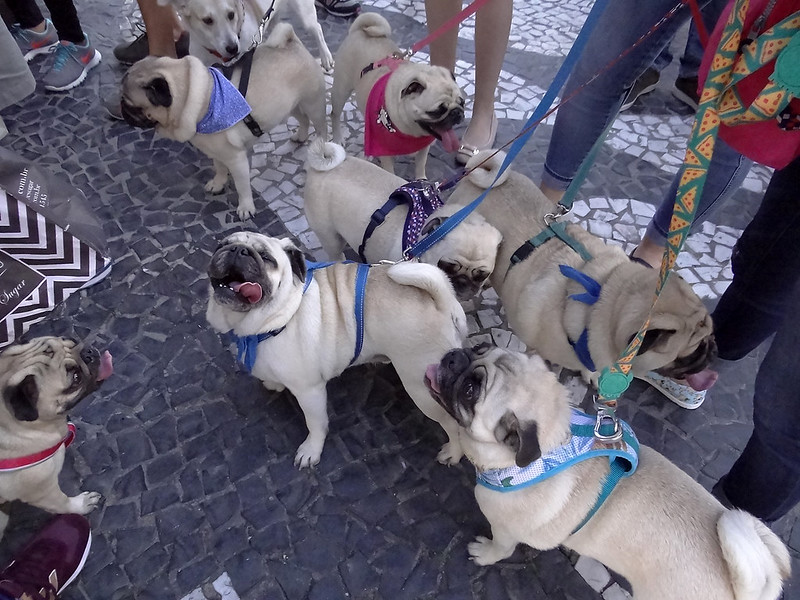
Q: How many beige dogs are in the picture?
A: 7